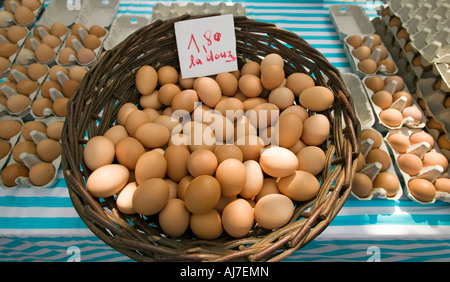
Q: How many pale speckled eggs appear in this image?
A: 0